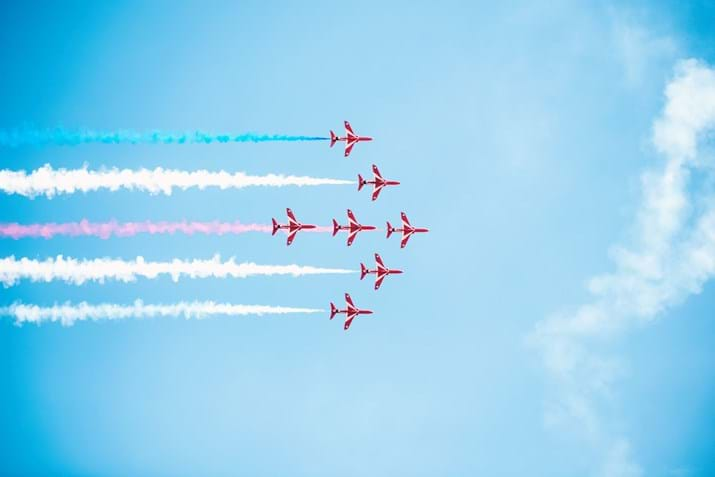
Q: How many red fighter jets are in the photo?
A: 7